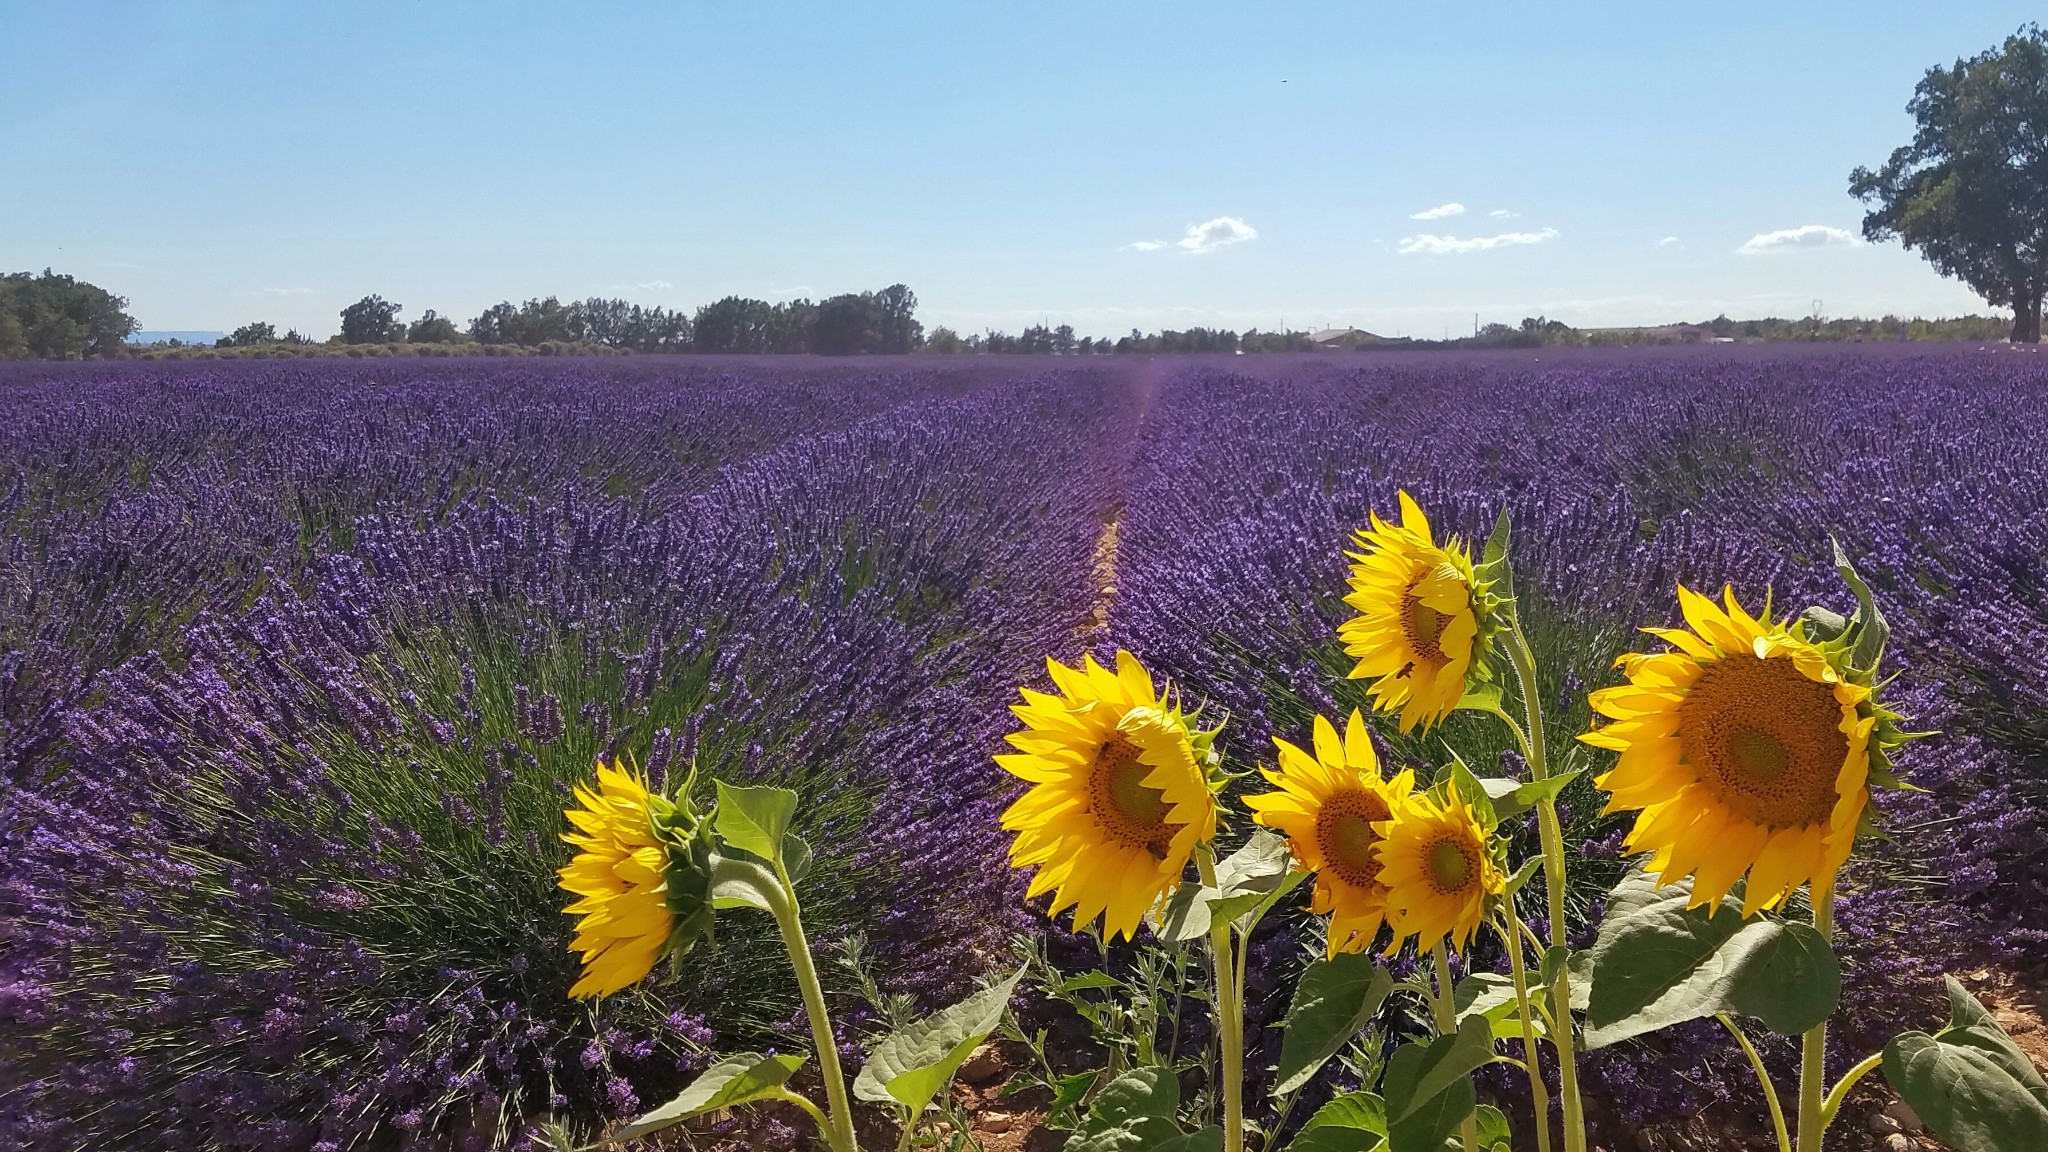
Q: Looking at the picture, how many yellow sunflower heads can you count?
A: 6